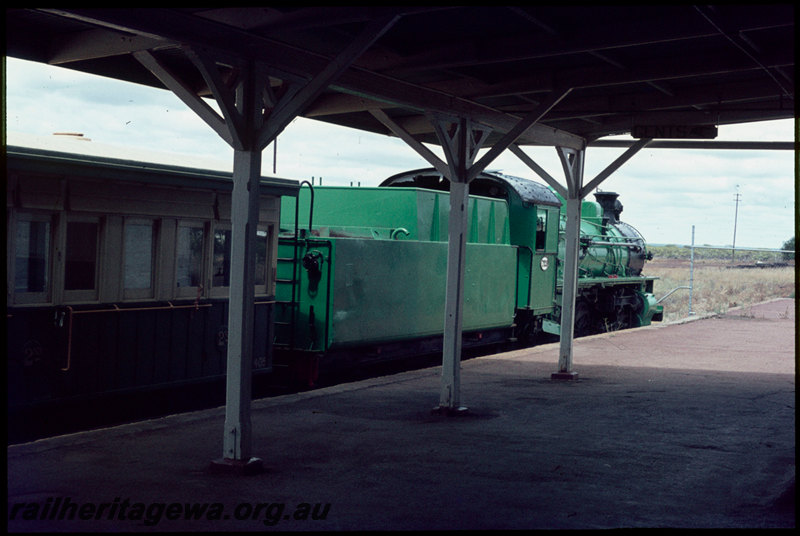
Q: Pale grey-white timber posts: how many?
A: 3